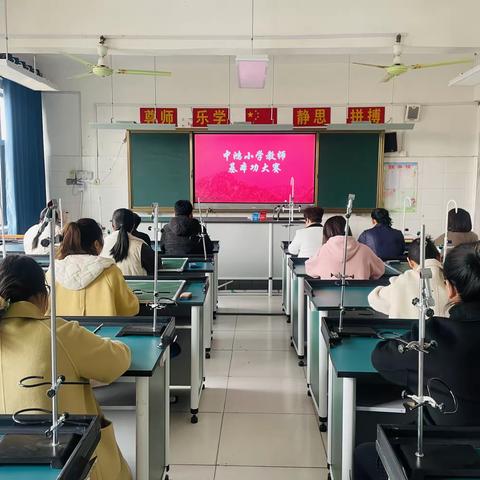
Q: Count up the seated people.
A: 12